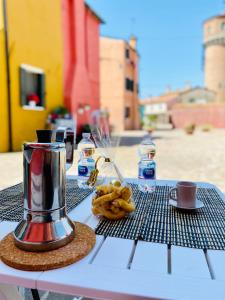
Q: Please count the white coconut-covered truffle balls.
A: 0